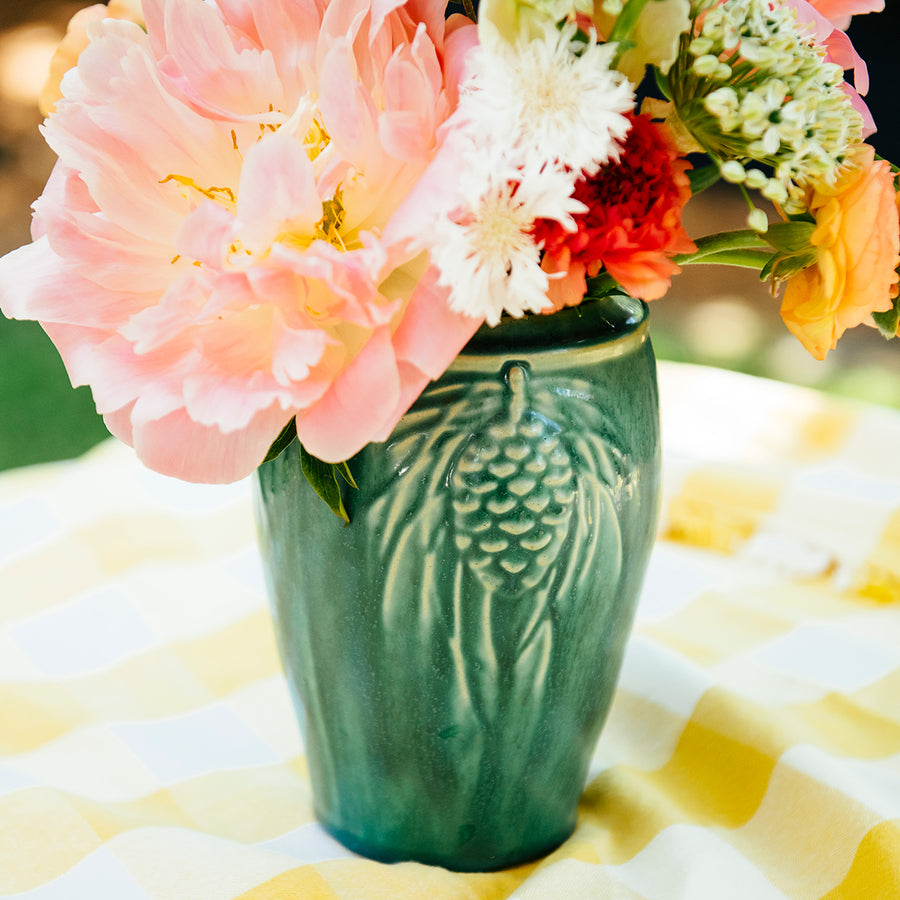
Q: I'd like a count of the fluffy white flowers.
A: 2